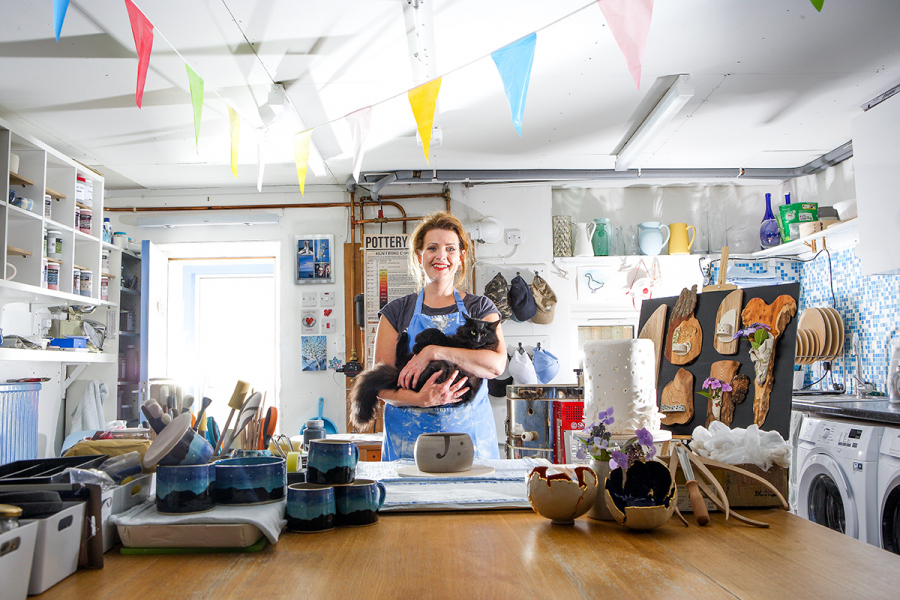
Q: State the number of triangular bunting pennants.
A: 11